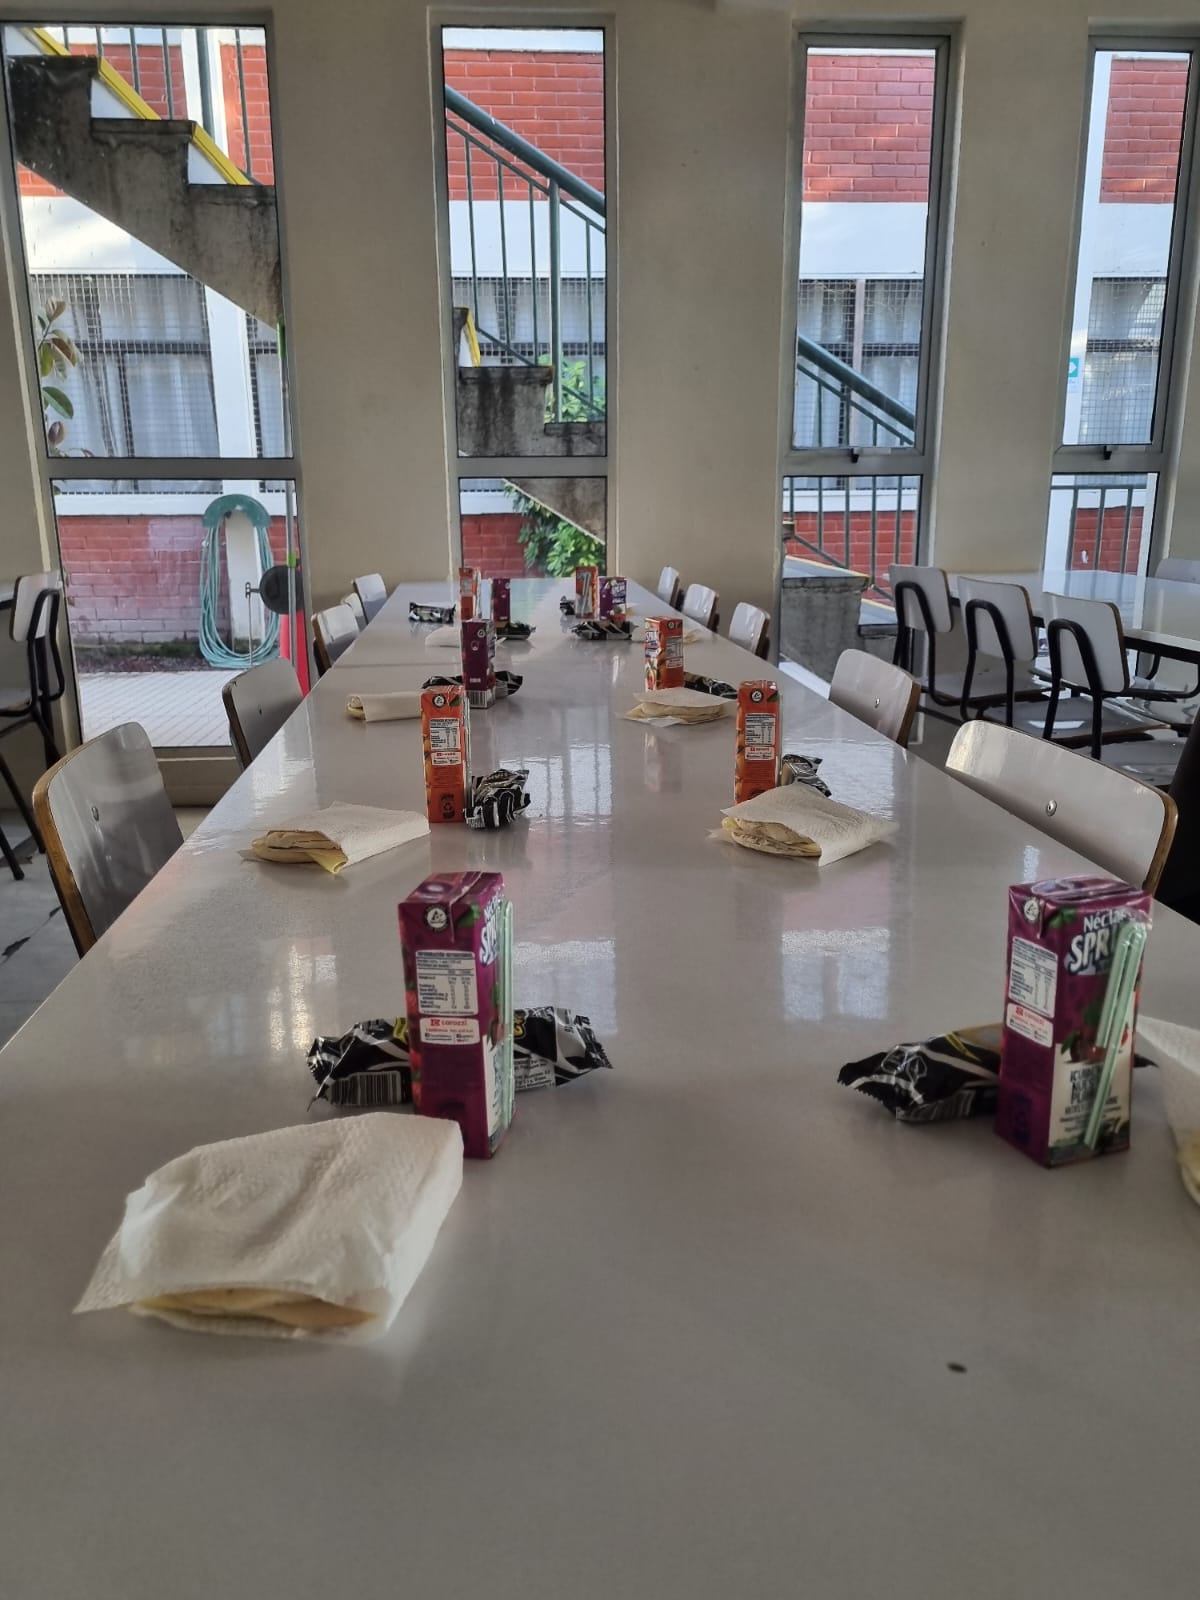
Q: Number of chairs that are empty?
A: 15